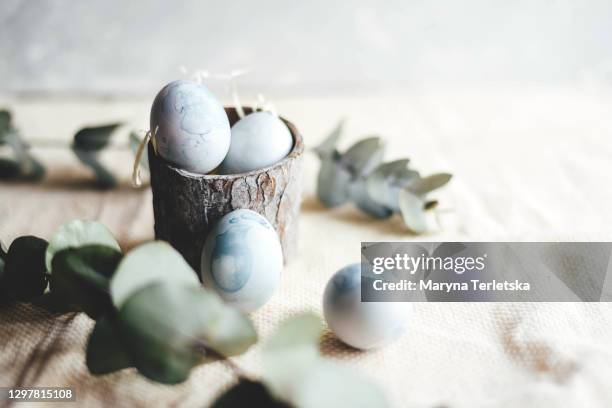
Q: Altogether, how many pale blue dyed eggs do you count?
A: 4